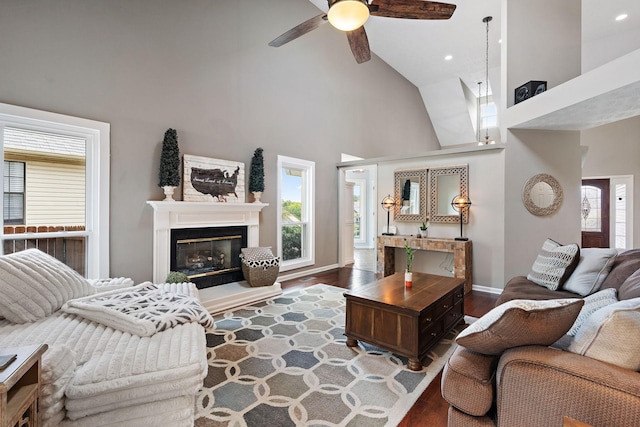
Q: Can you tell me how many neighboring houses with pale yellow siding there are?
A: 1